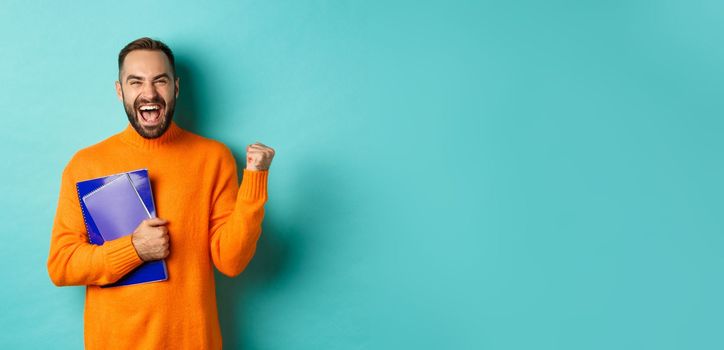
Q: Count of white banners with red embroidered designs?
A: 0